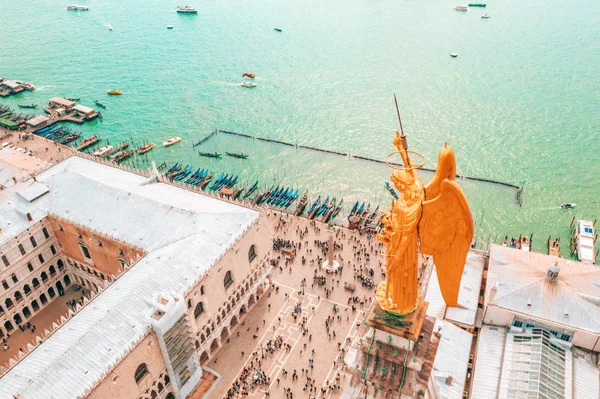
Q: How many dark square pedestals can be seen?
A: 1